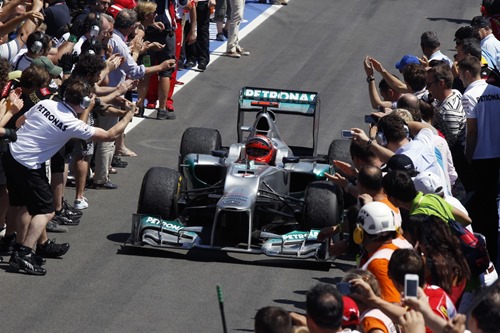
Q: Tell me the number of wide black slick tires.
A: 4